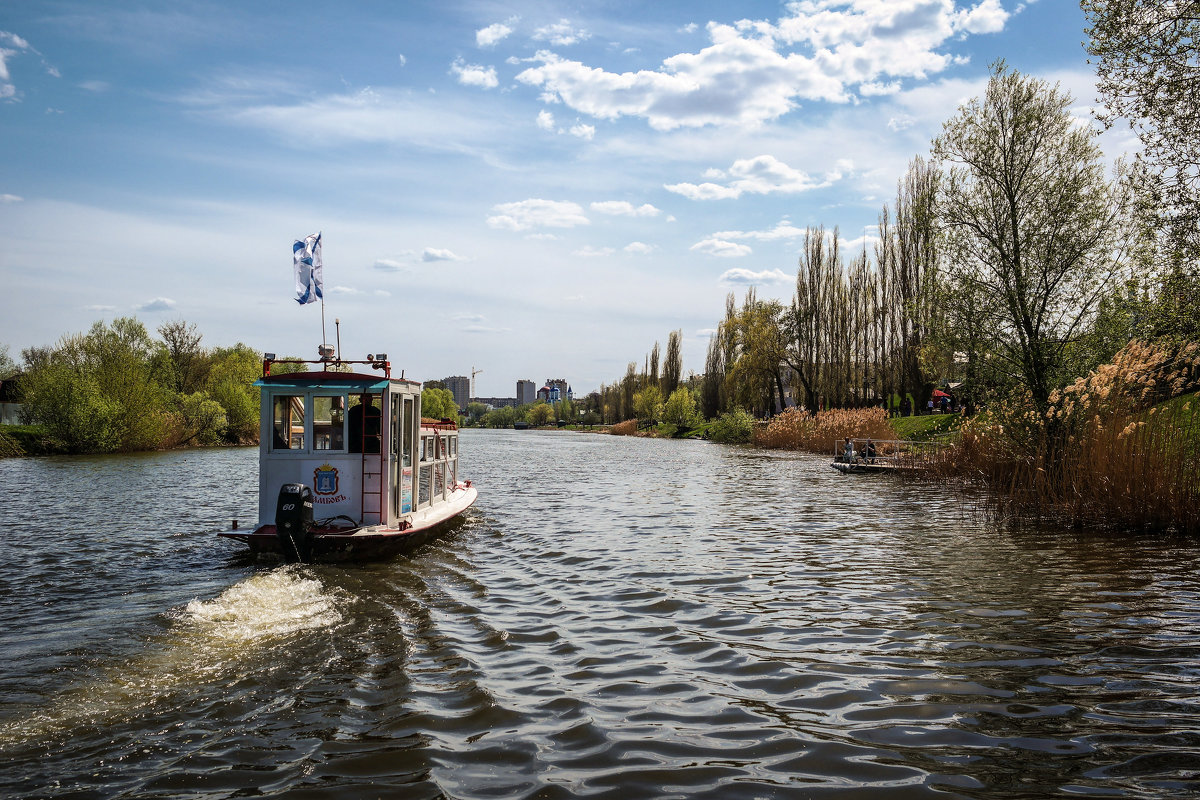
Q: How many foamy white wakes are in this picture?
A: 1